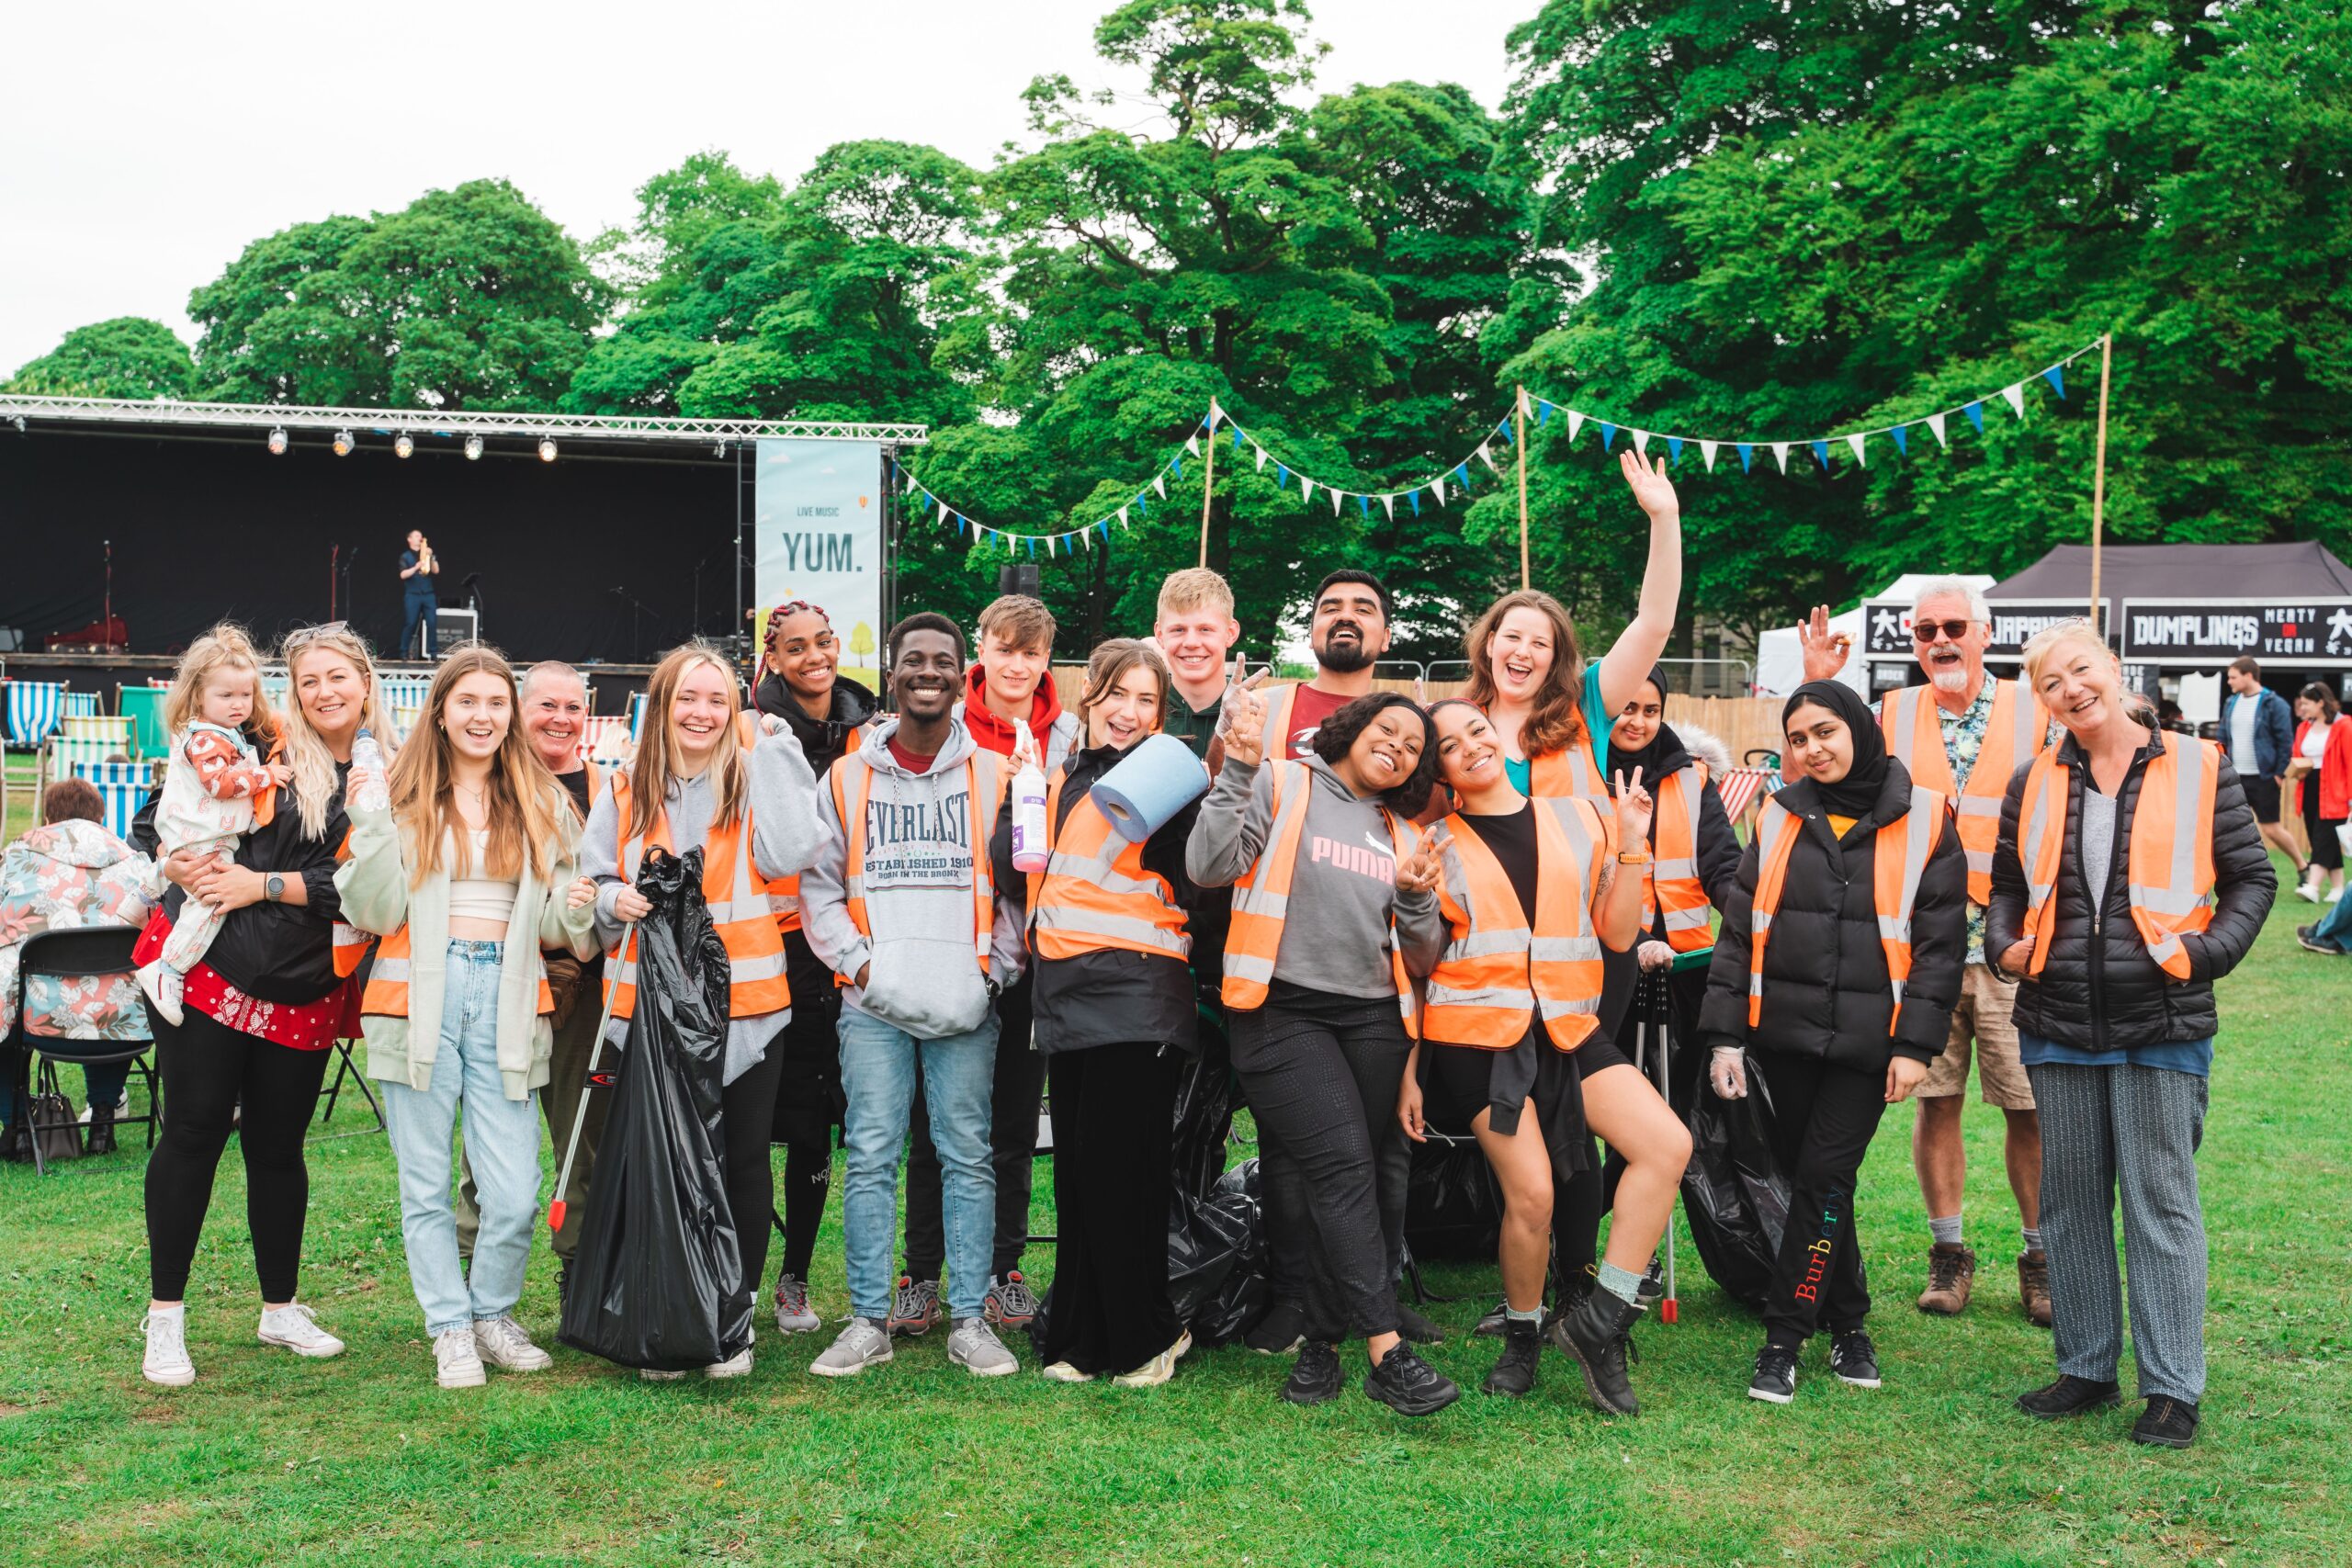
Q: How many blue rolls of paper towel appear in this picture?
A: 1